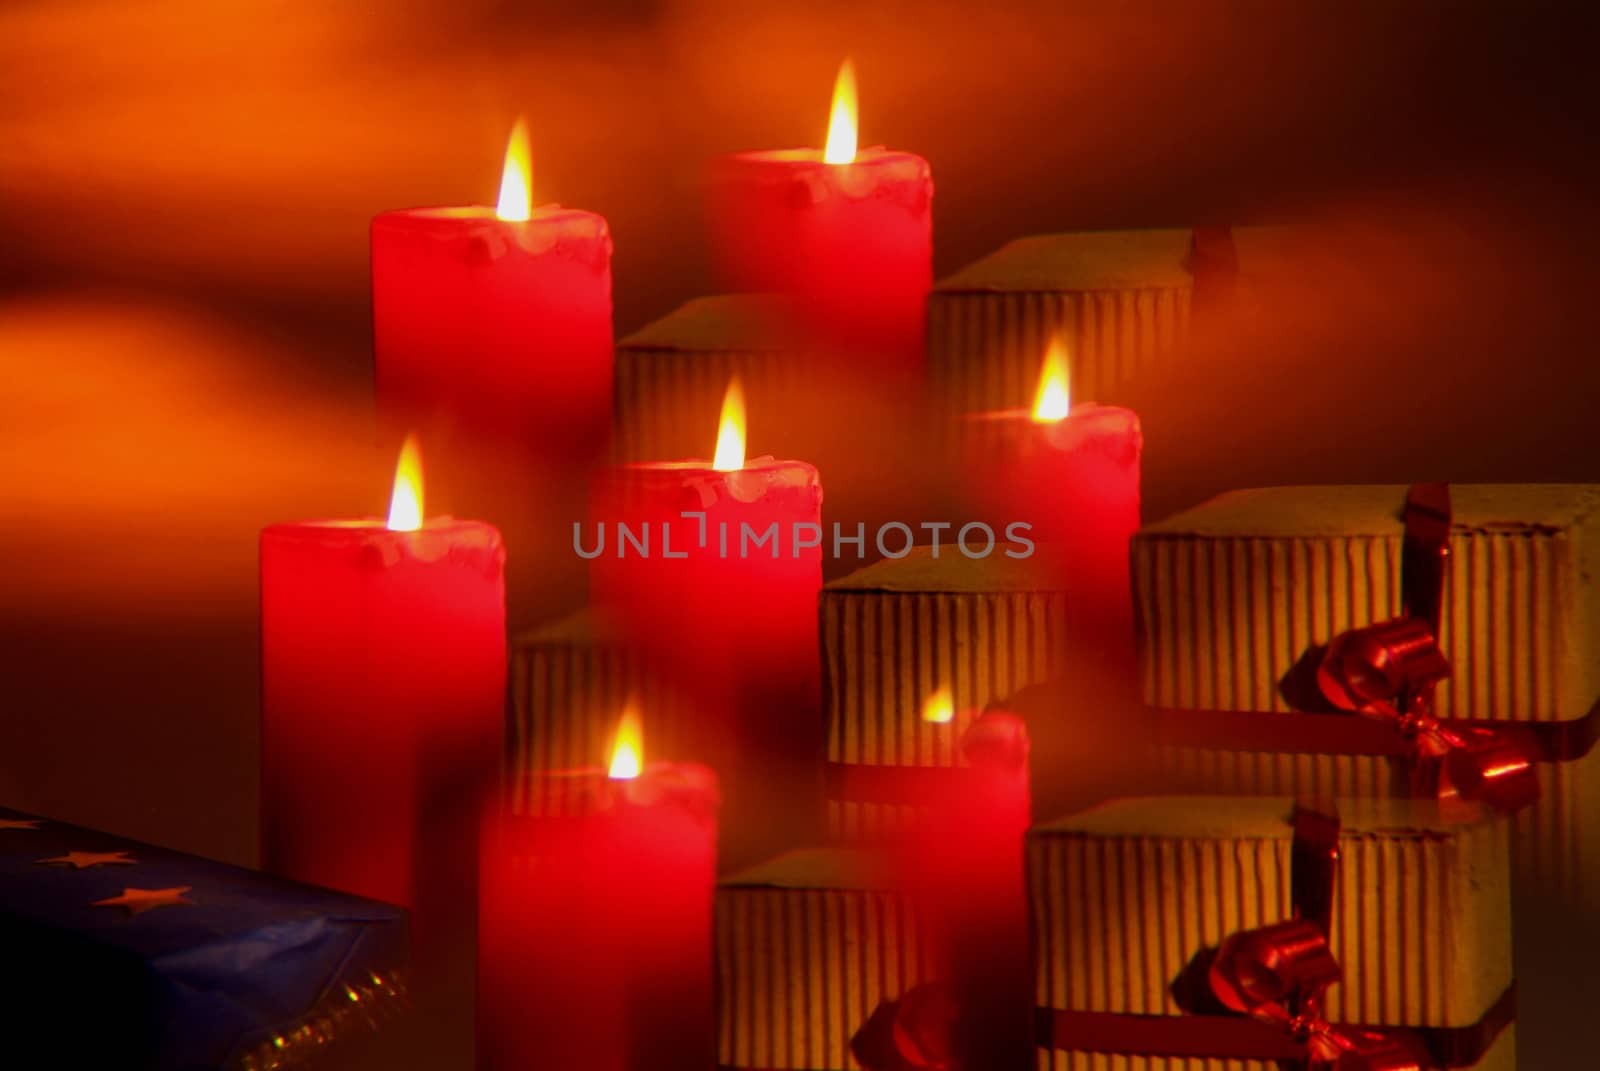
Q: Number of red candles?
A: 7